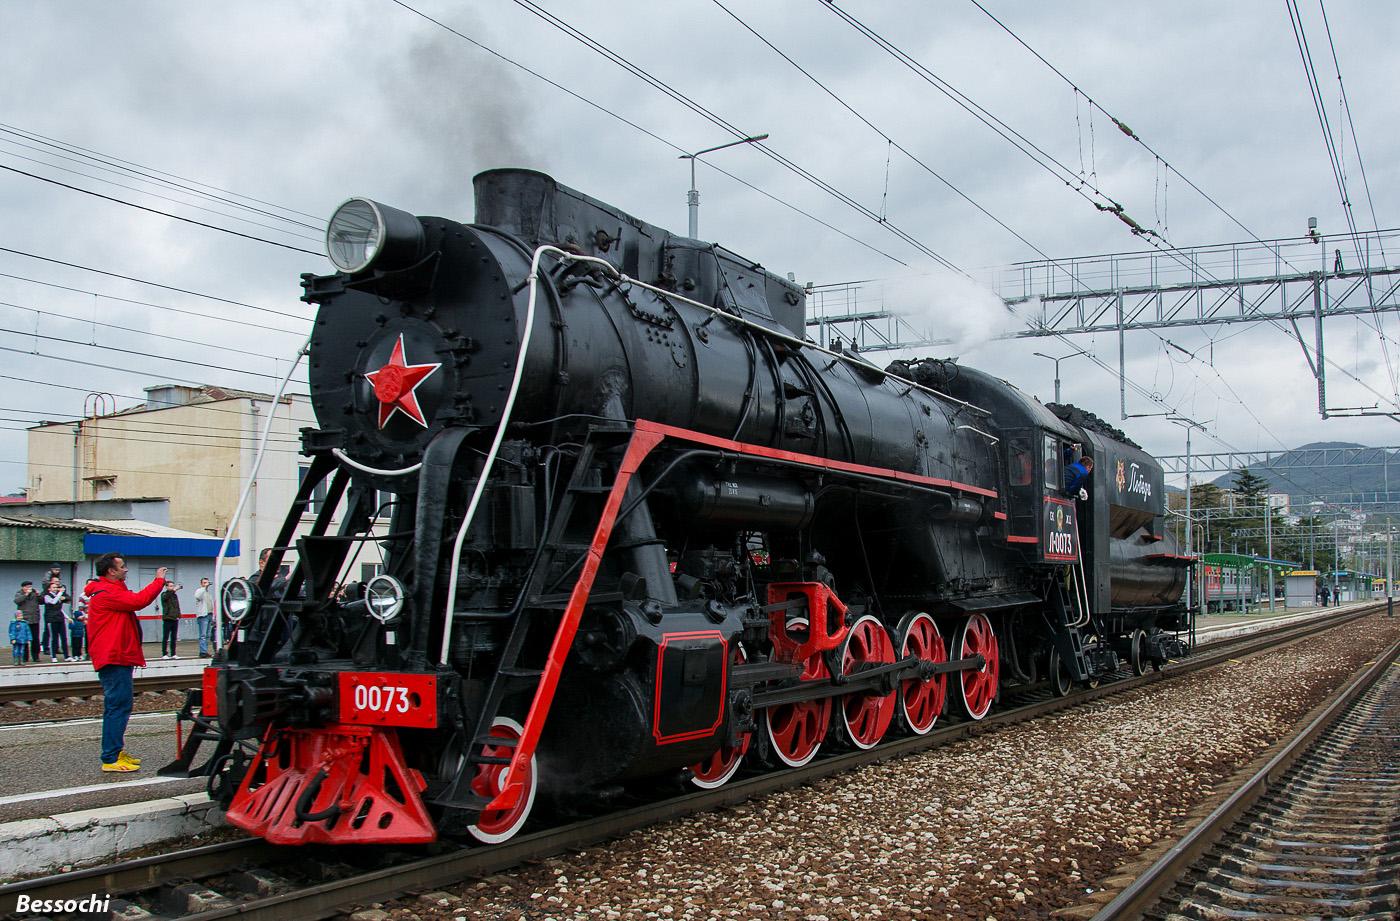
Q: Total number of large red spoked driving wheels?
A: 5